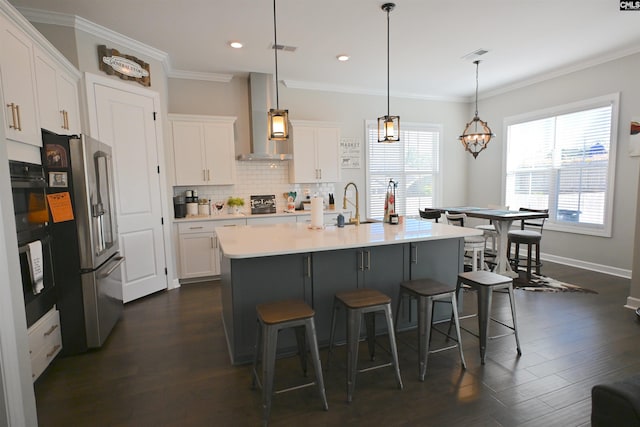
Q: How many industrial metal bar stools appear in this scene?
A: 4